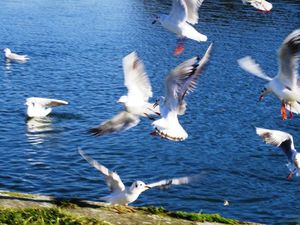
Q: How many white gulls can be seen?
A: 9